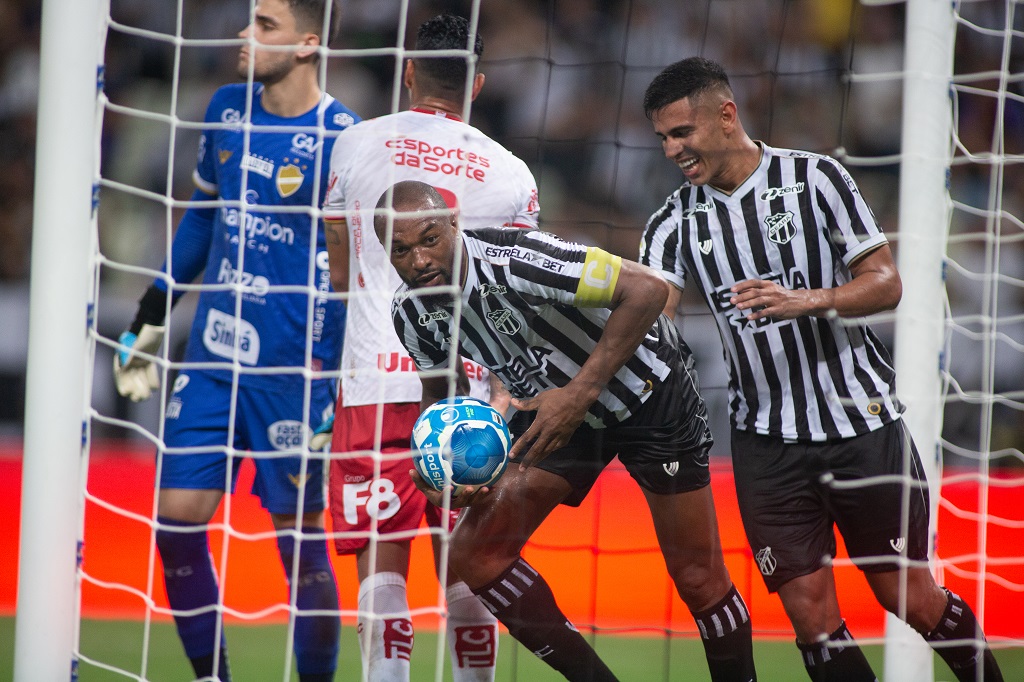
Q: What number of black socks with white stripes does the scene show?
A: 4